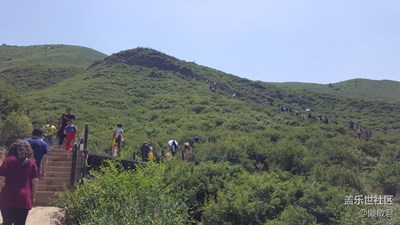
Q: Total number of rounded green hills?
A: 3